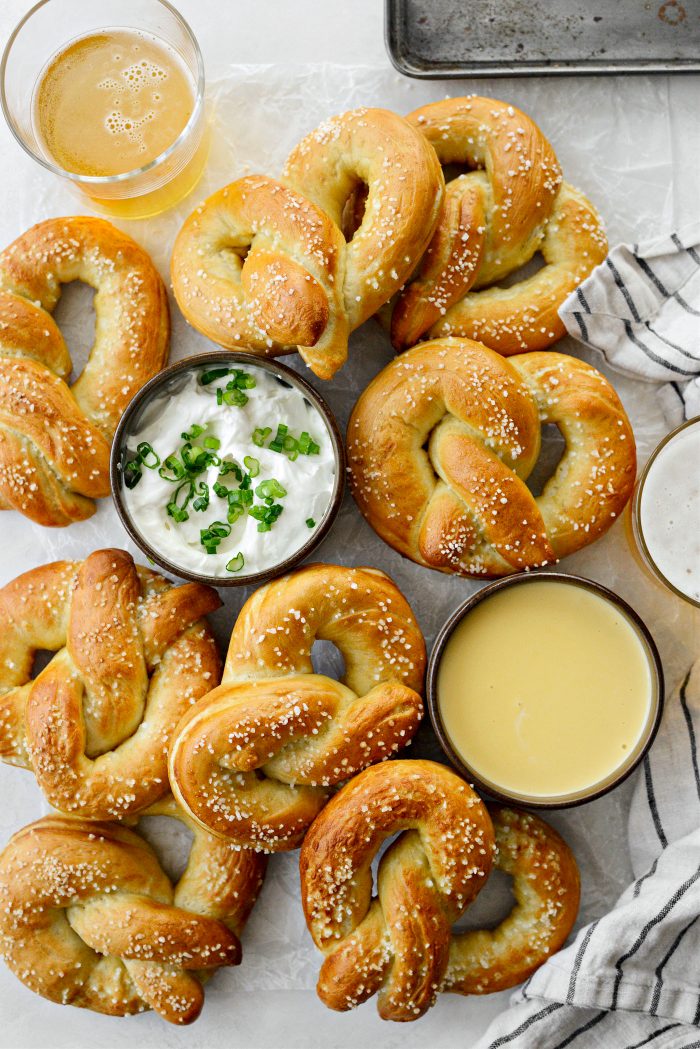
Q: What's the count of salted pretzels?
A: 8